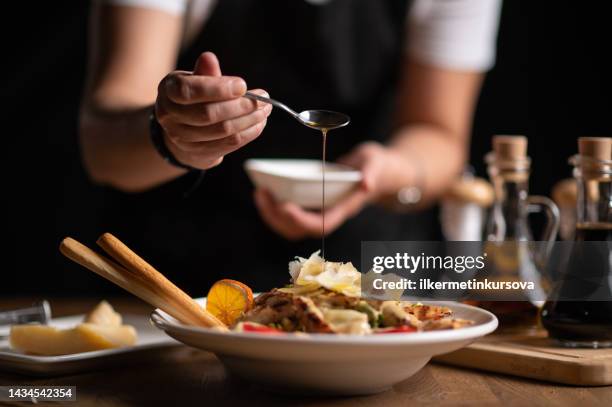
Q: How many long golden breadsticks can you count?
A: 2